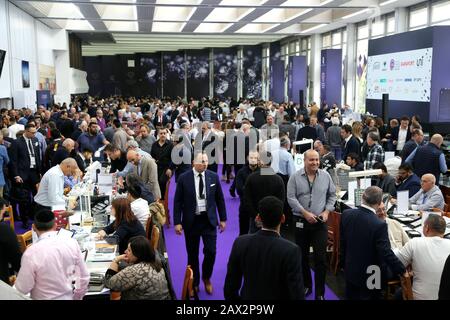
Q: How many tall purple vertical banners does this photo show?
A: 3